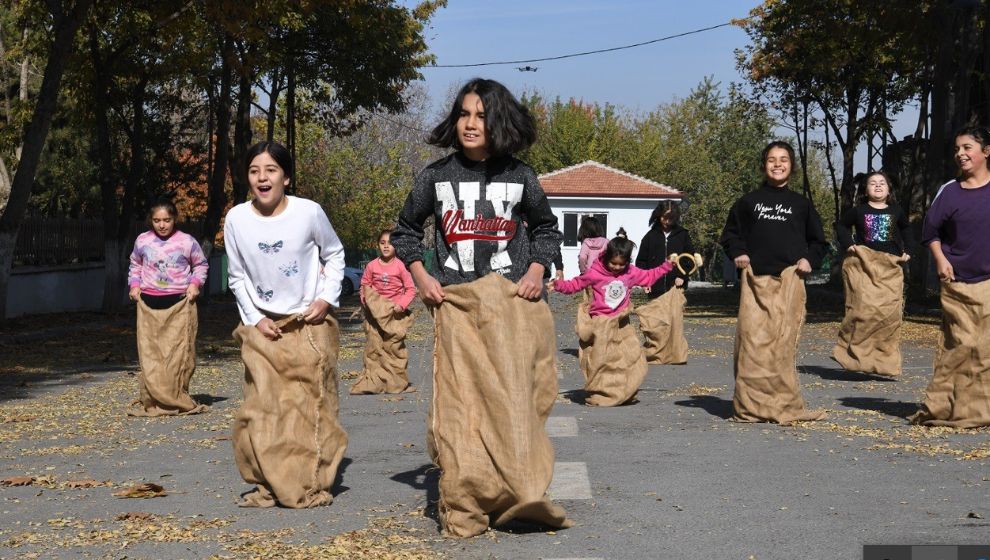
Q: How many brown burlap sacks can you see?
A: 9